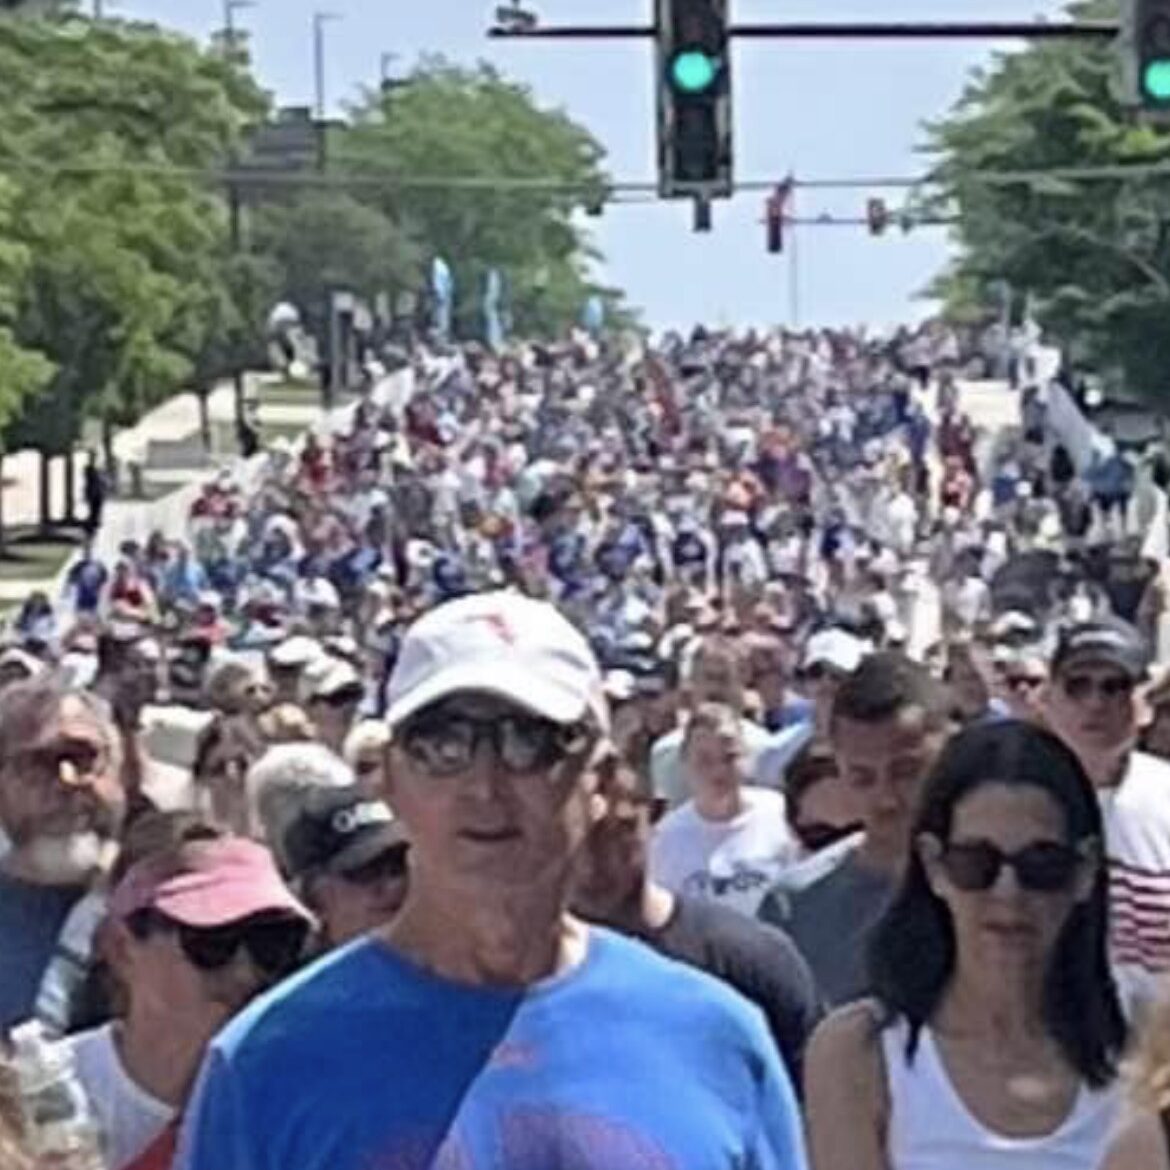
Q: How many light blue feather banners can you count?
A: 3